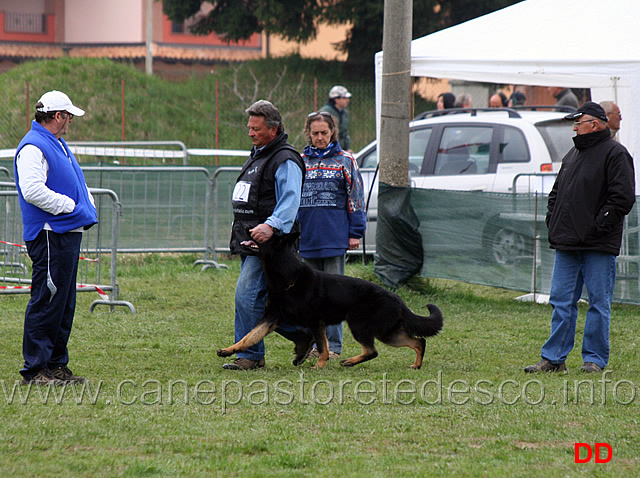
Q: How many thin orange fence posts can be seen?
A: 4